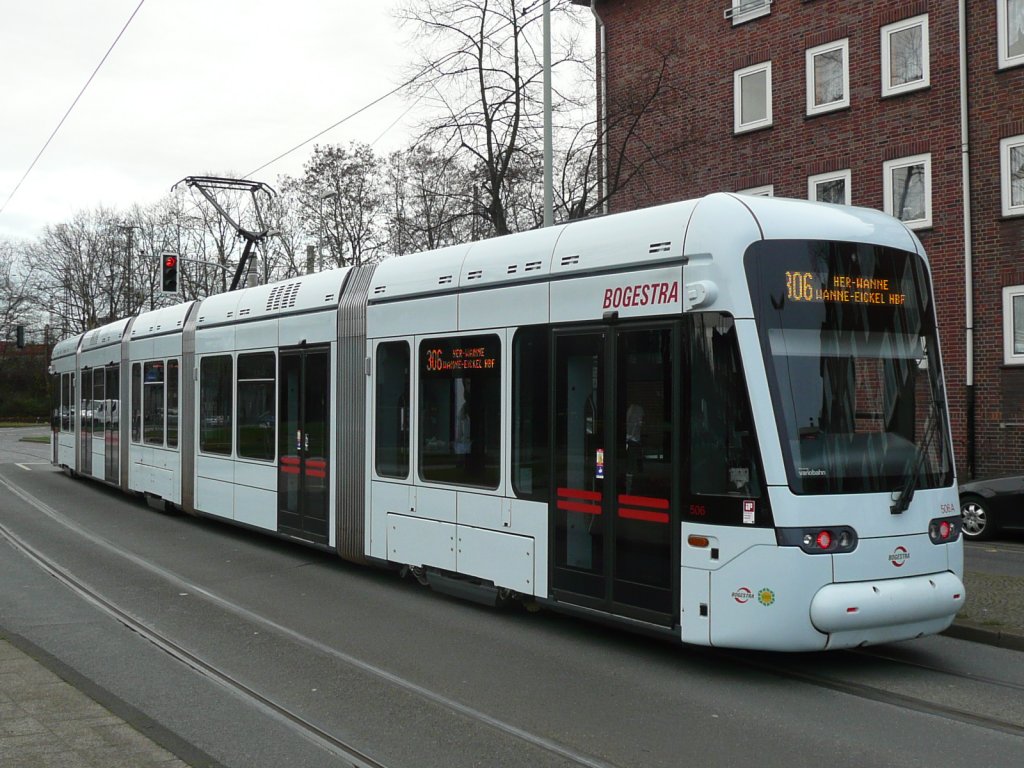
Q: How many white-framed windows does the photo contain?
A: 10